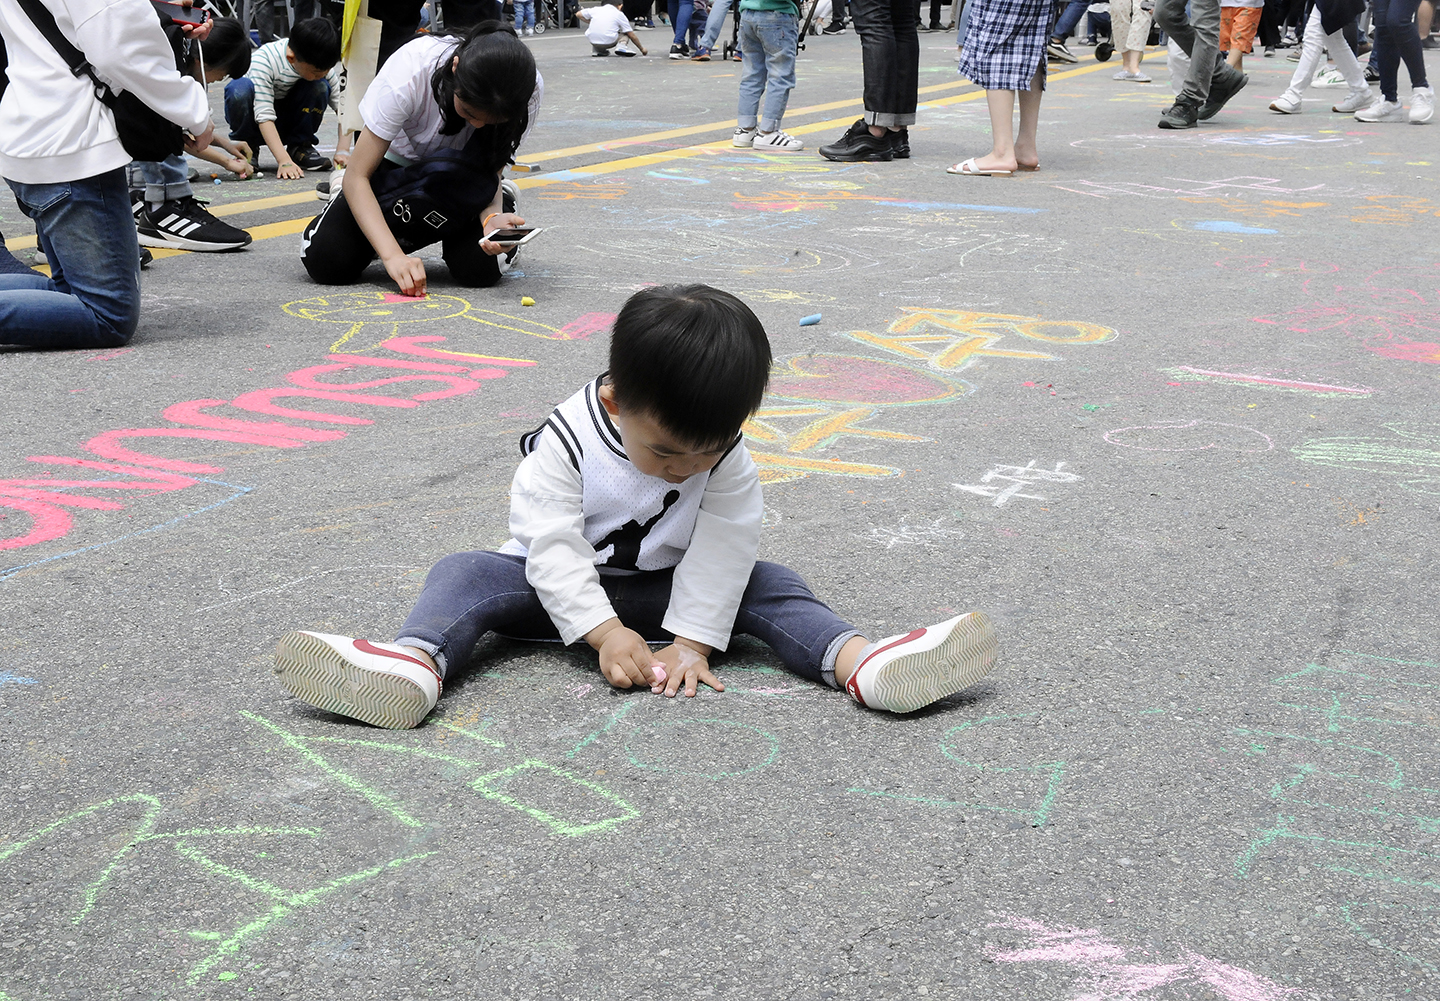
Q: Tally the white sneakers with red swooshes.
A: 2